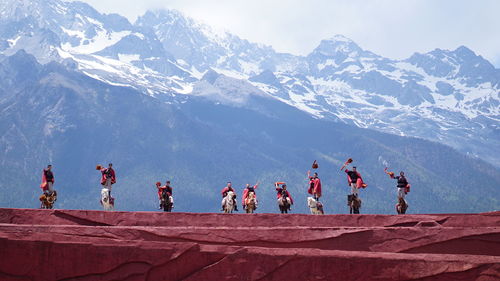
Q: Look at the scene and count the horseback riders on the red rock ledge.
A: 9